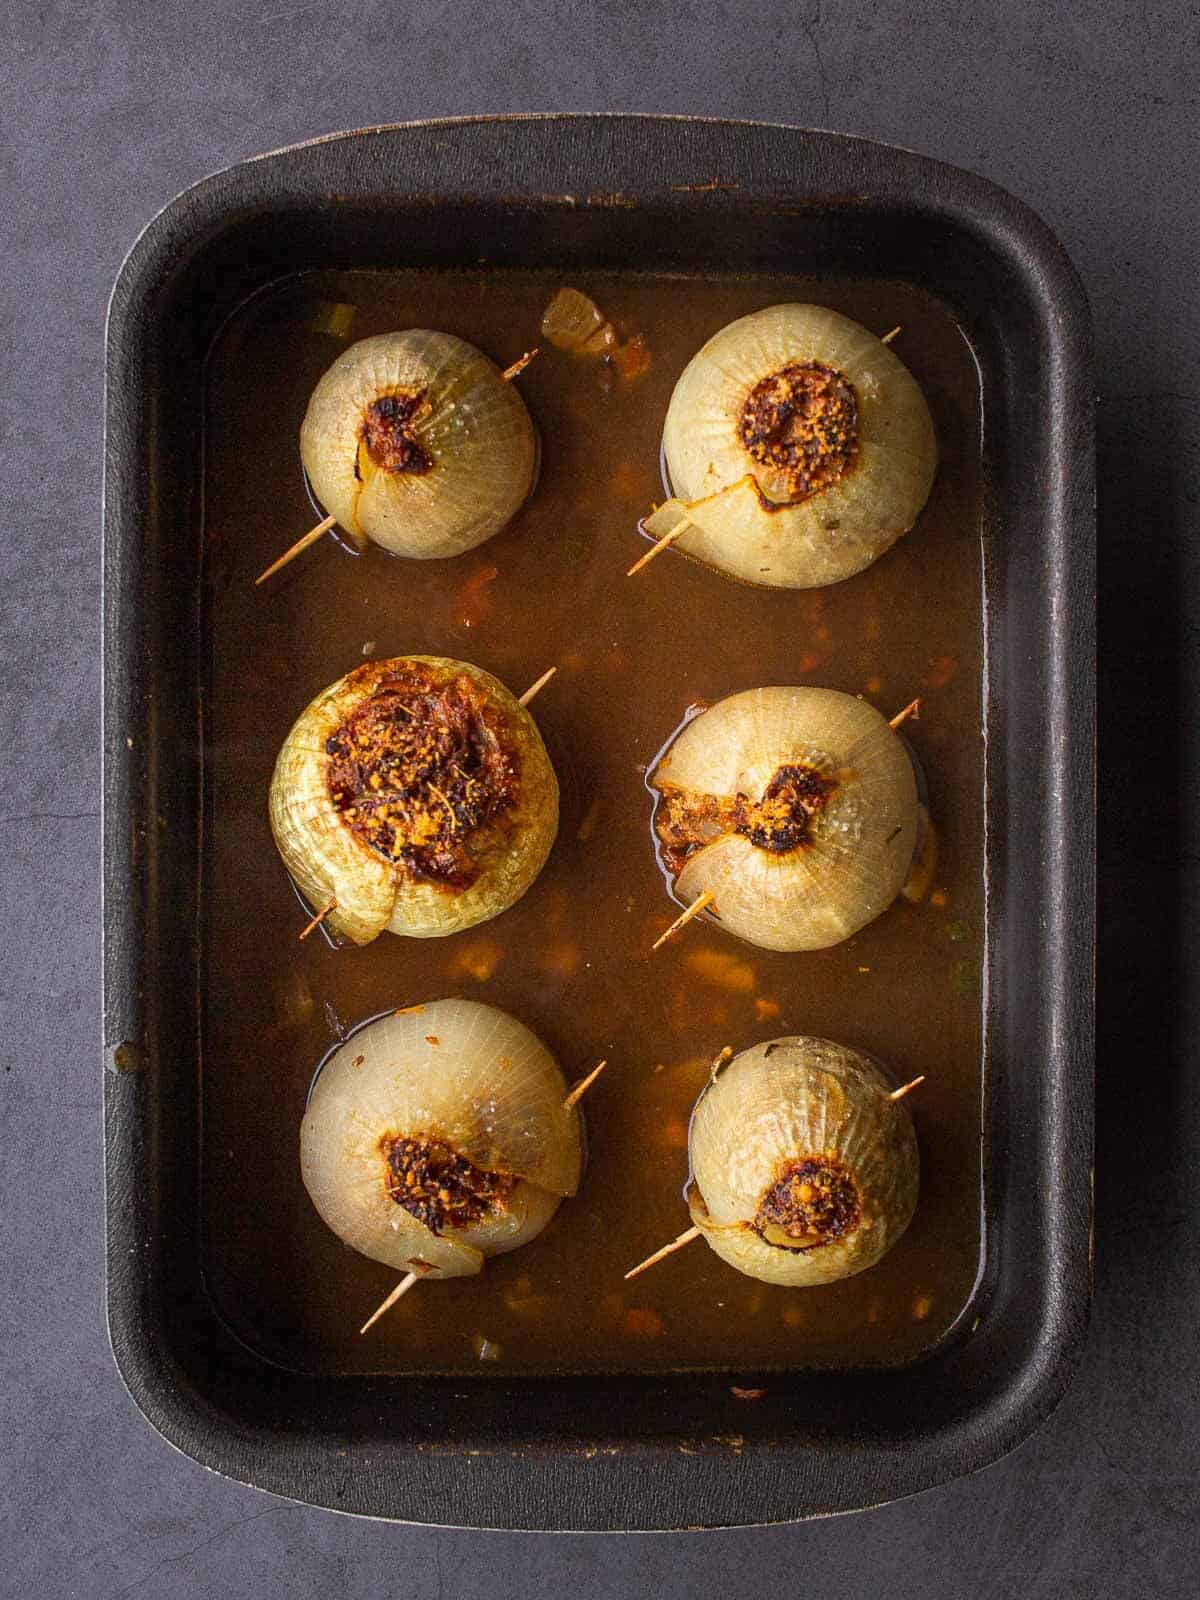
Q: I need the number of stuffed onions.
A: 6